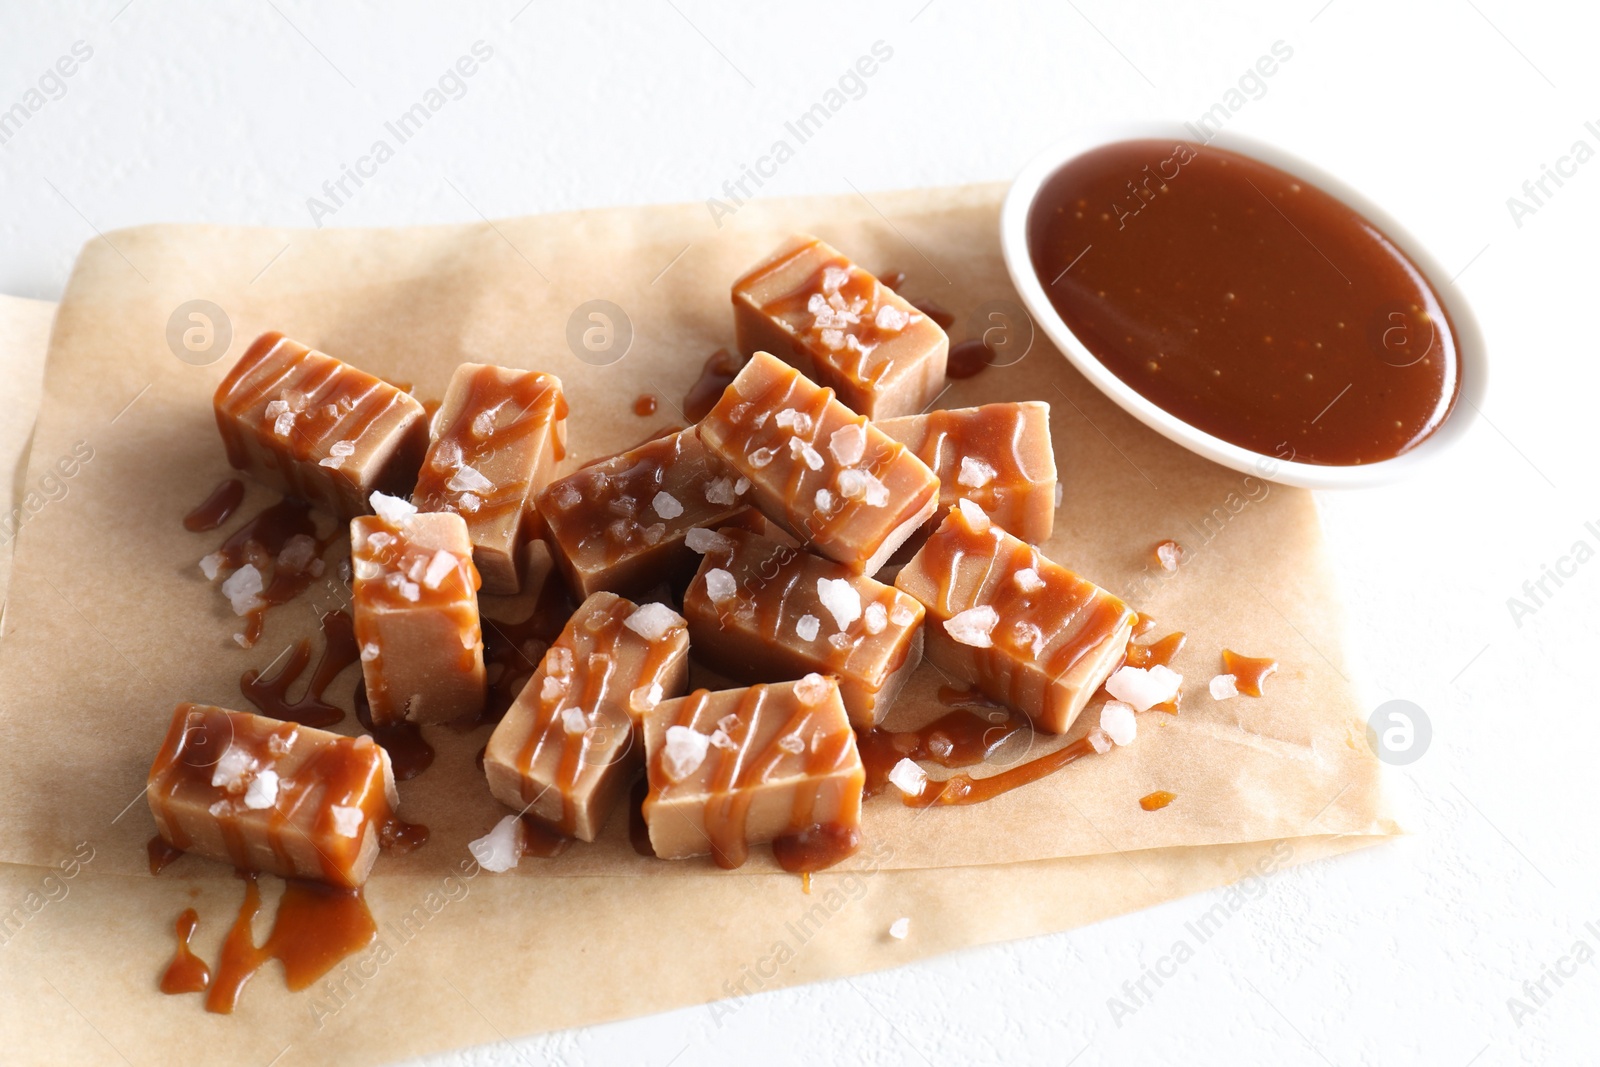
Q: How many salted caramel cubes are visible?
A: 12